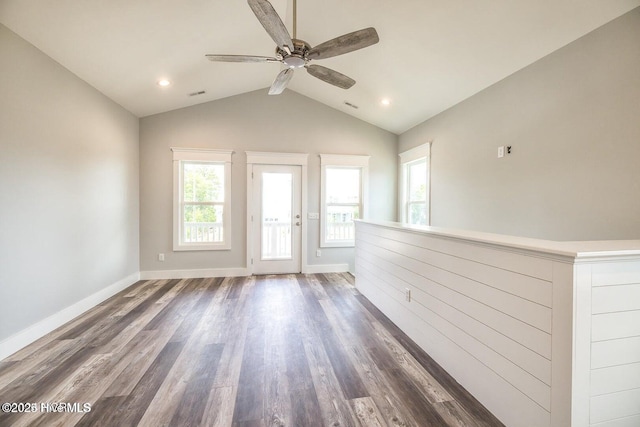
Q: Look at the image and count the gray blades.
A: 5